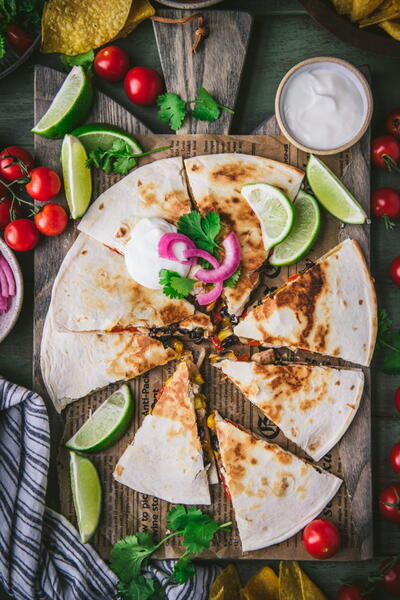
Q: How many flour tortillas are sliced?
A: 8